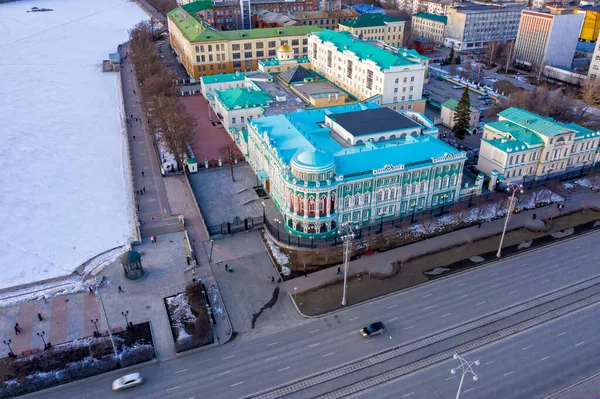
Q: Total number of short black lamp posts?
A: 4